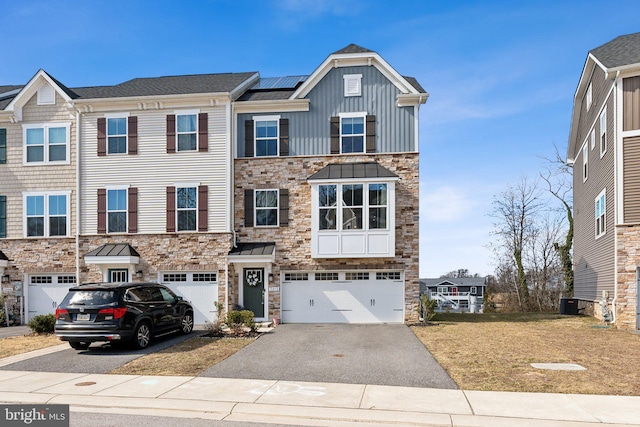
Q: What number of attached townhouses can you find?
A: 3